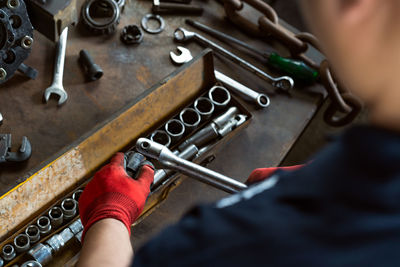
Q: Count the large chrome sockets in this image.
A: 5